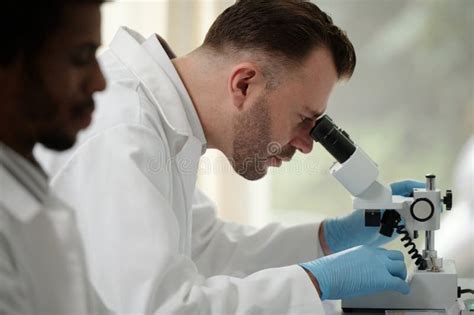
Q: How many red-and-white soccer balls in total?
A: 0